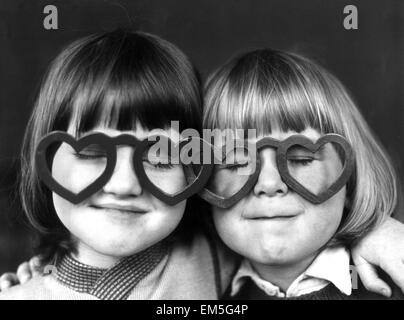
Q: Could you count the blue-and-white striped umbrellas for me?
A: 0